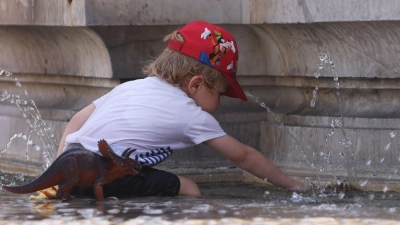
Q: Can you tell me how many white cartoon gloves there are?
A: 3